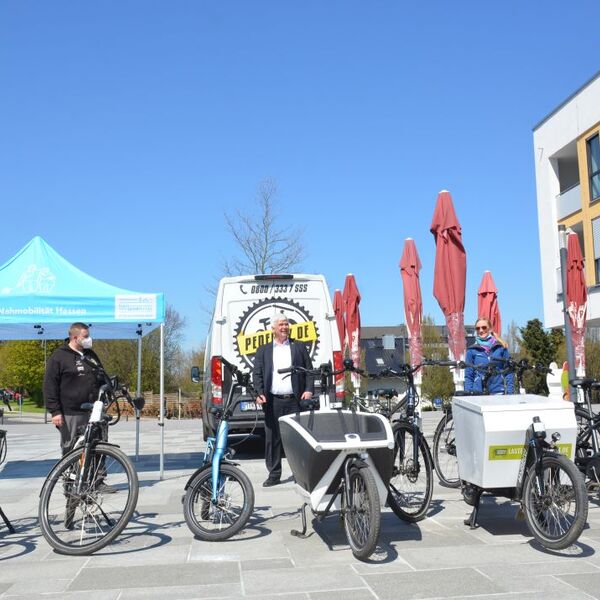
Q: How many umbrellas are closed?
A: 6